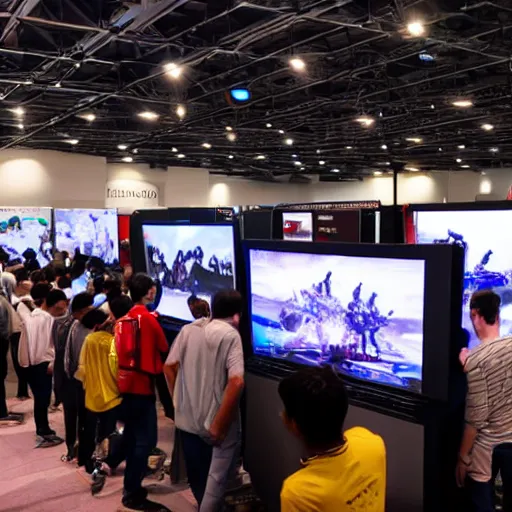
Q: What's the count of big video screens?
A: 5